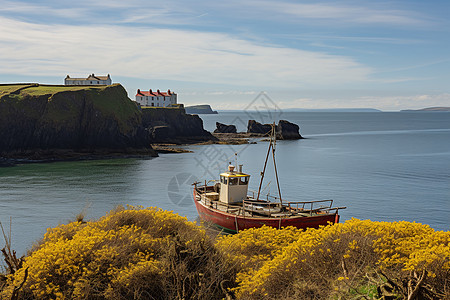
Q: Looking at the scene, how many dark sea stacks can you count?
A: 3